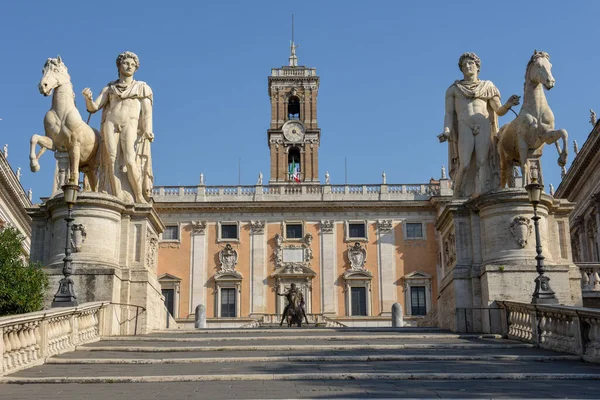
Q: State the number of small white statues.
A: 12